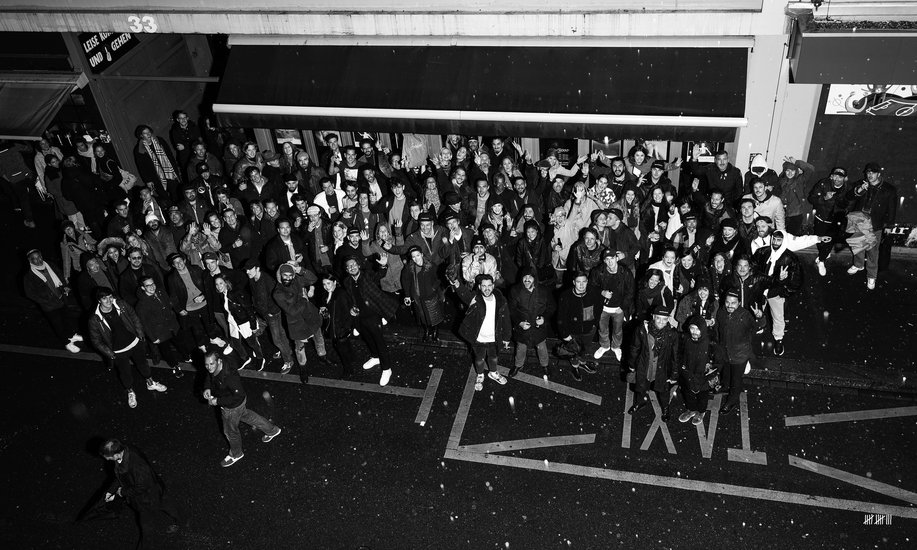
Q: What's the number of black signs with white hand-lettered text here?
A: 1